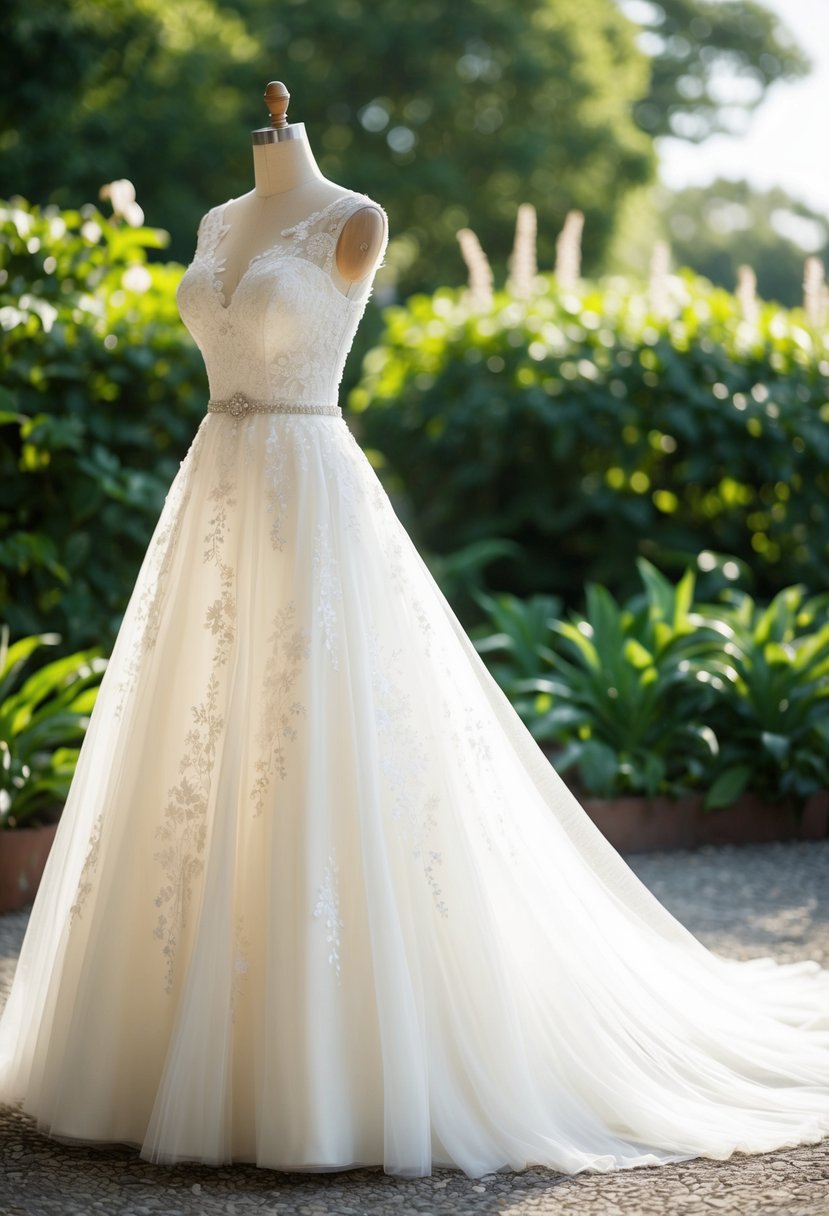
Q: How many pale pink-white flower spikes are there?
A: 6